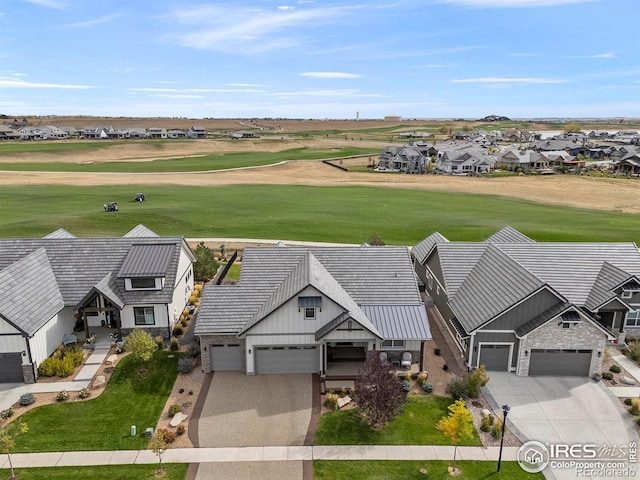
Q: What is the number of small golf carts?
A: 2